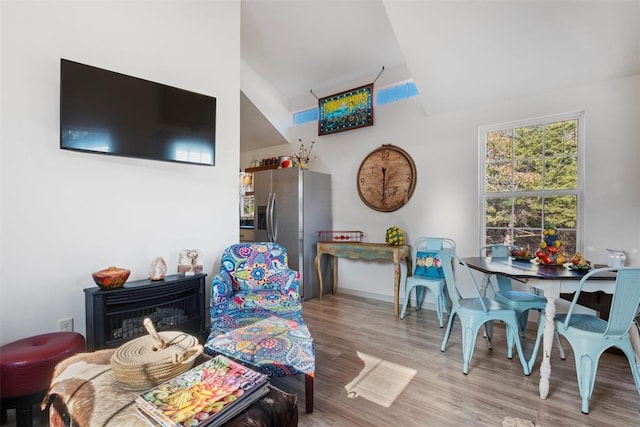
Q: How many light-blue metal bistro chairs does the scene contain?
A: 4